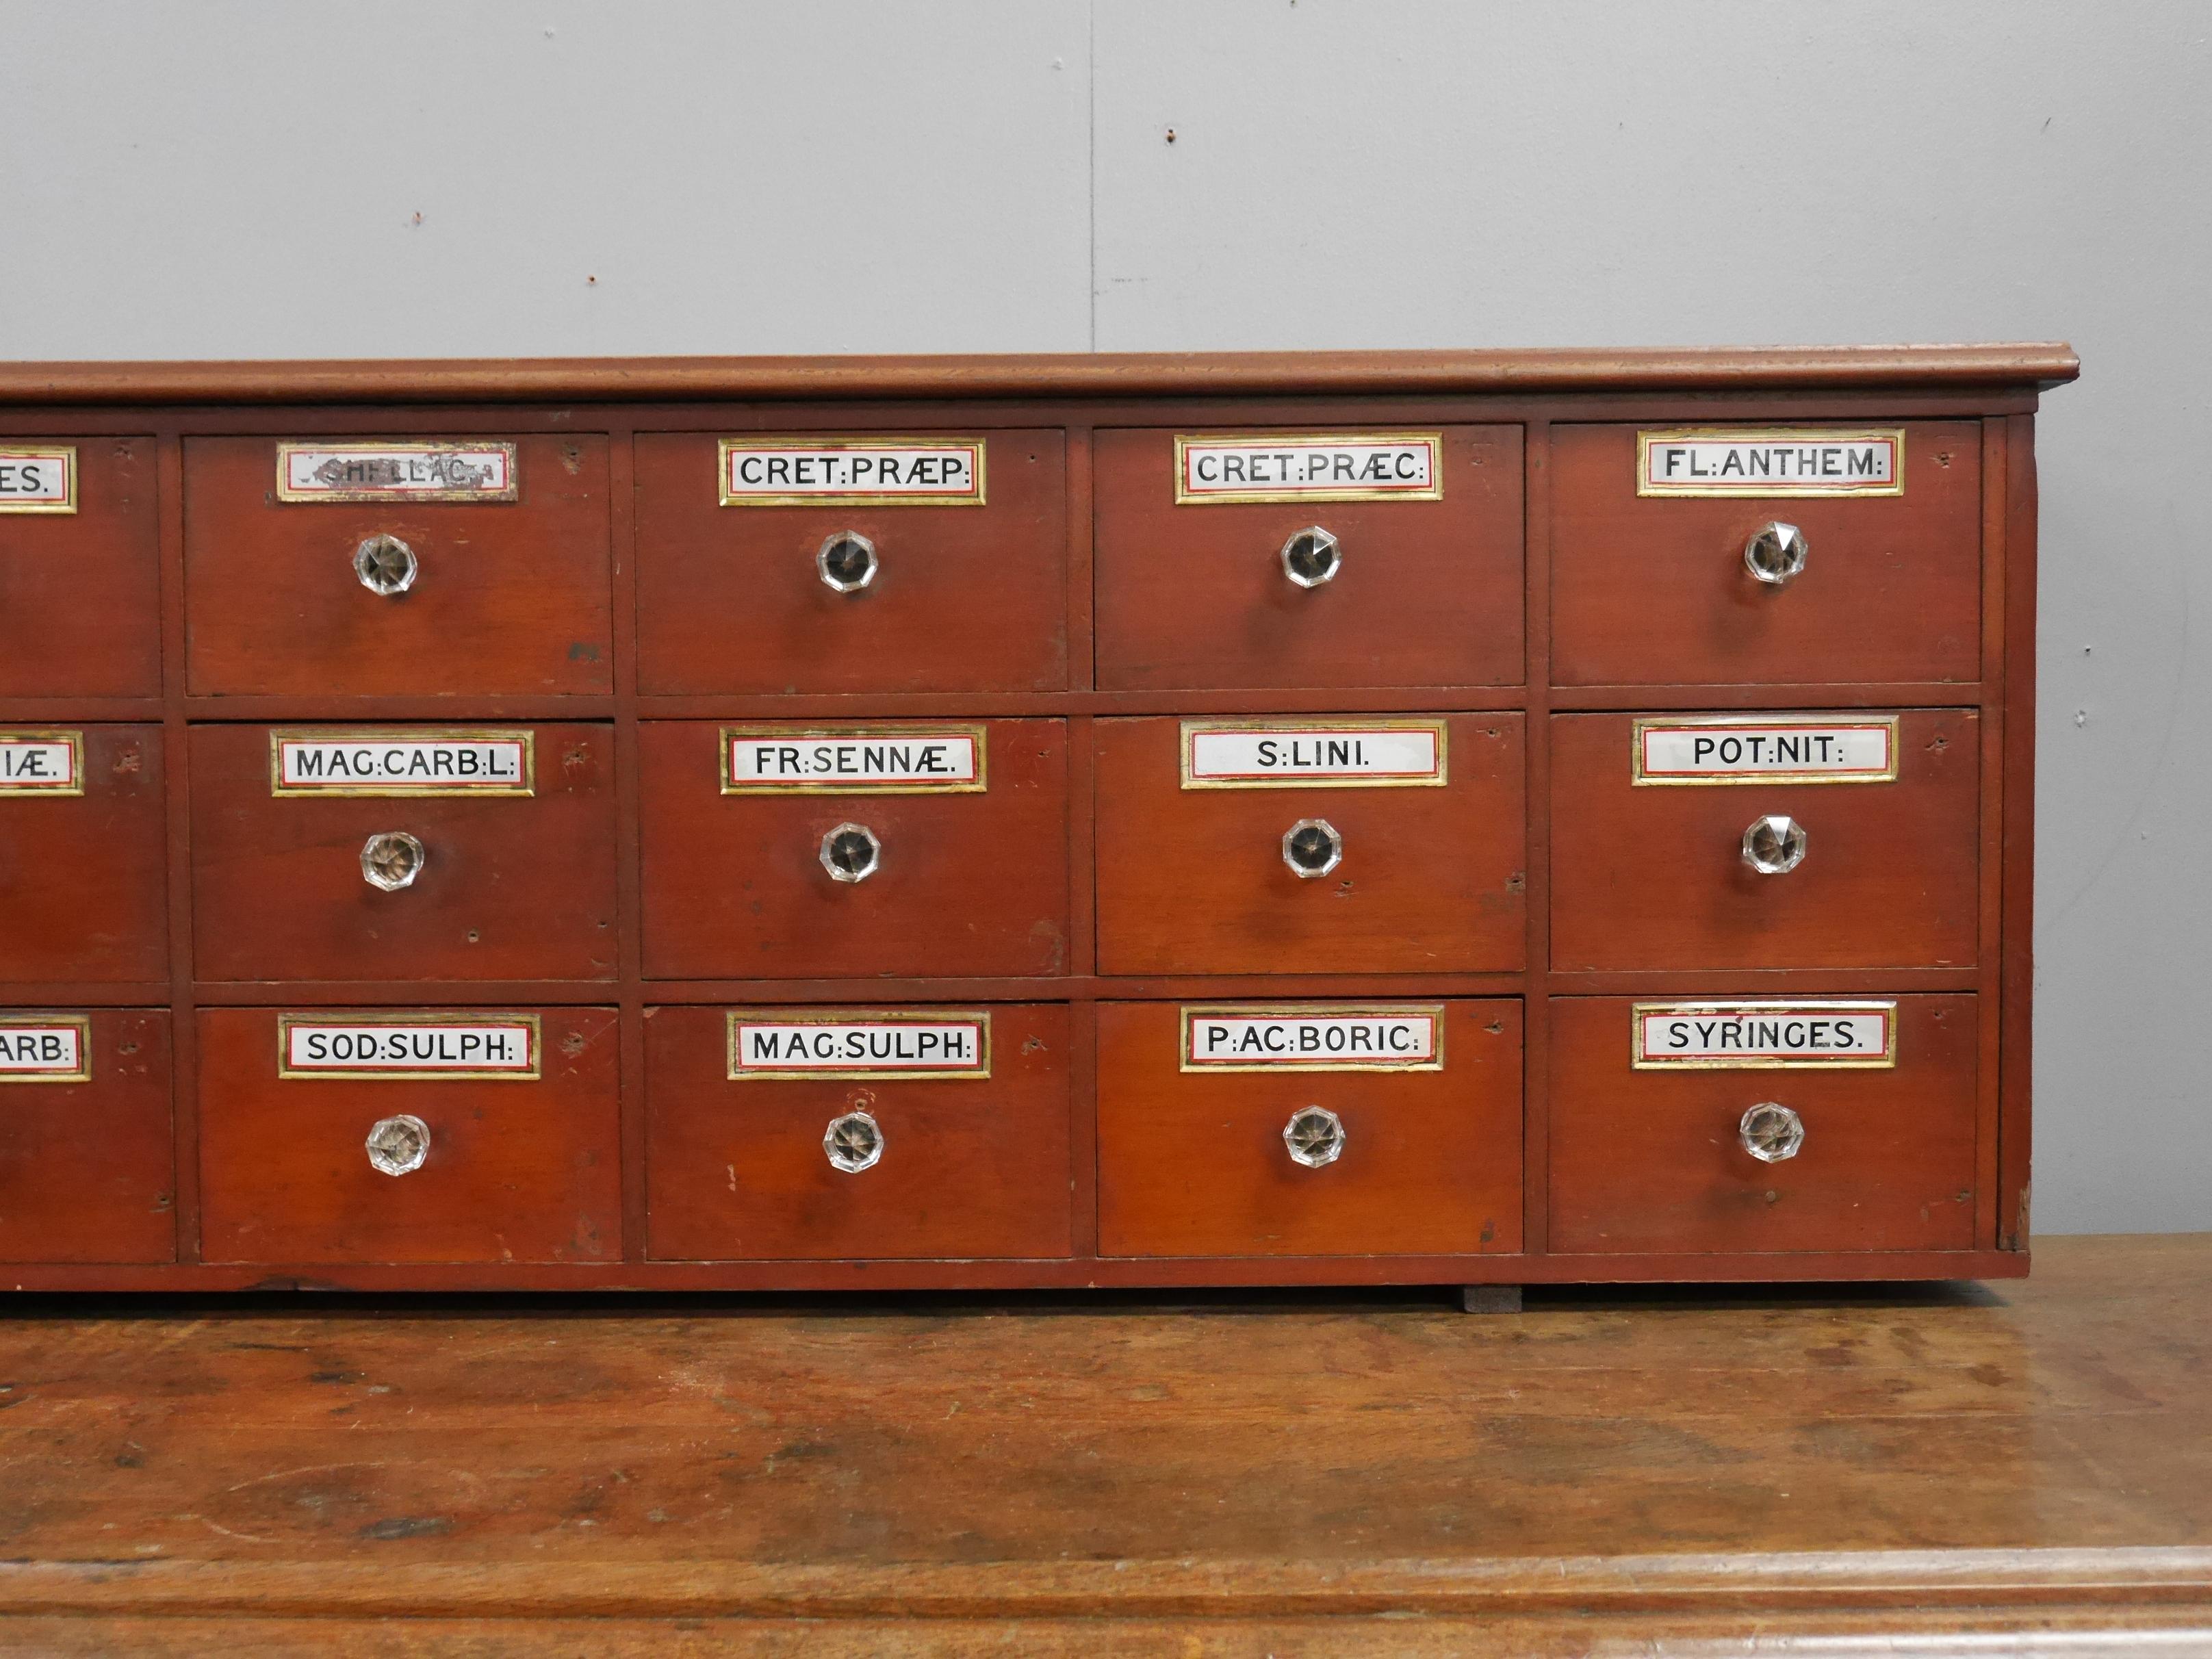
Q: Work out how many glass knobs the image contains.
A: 12